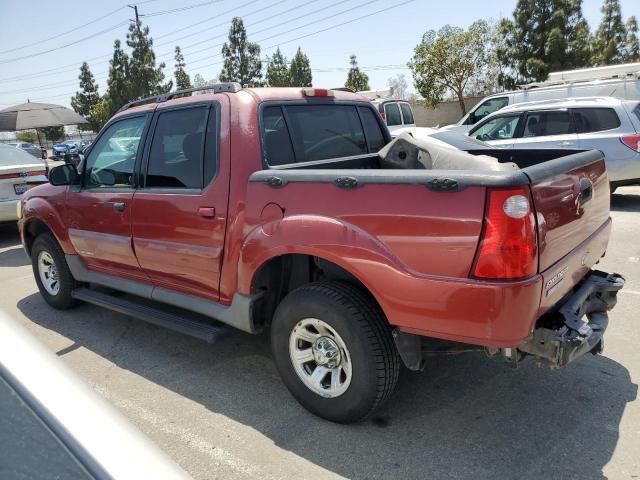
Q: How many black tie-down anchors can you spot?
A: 3